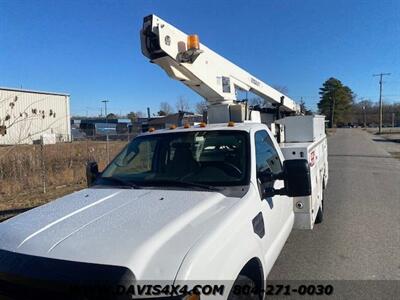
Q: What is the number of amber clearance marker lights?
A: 5